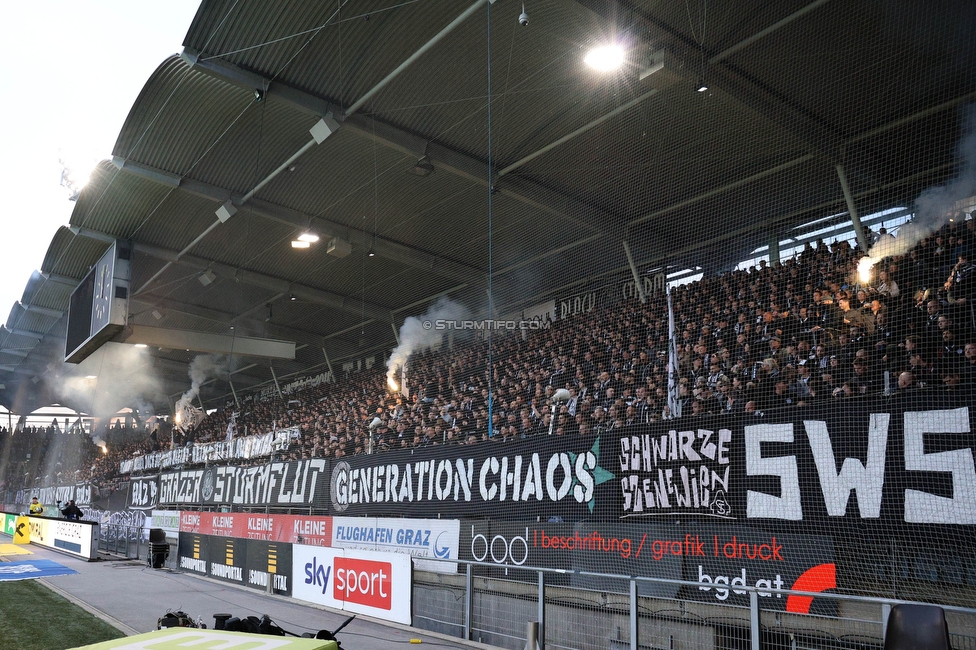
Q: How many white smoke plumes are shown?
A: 4